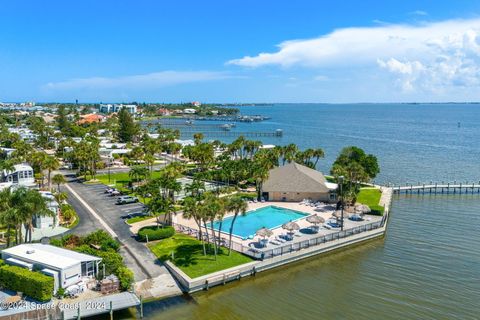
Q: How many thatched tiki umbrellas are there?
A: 5